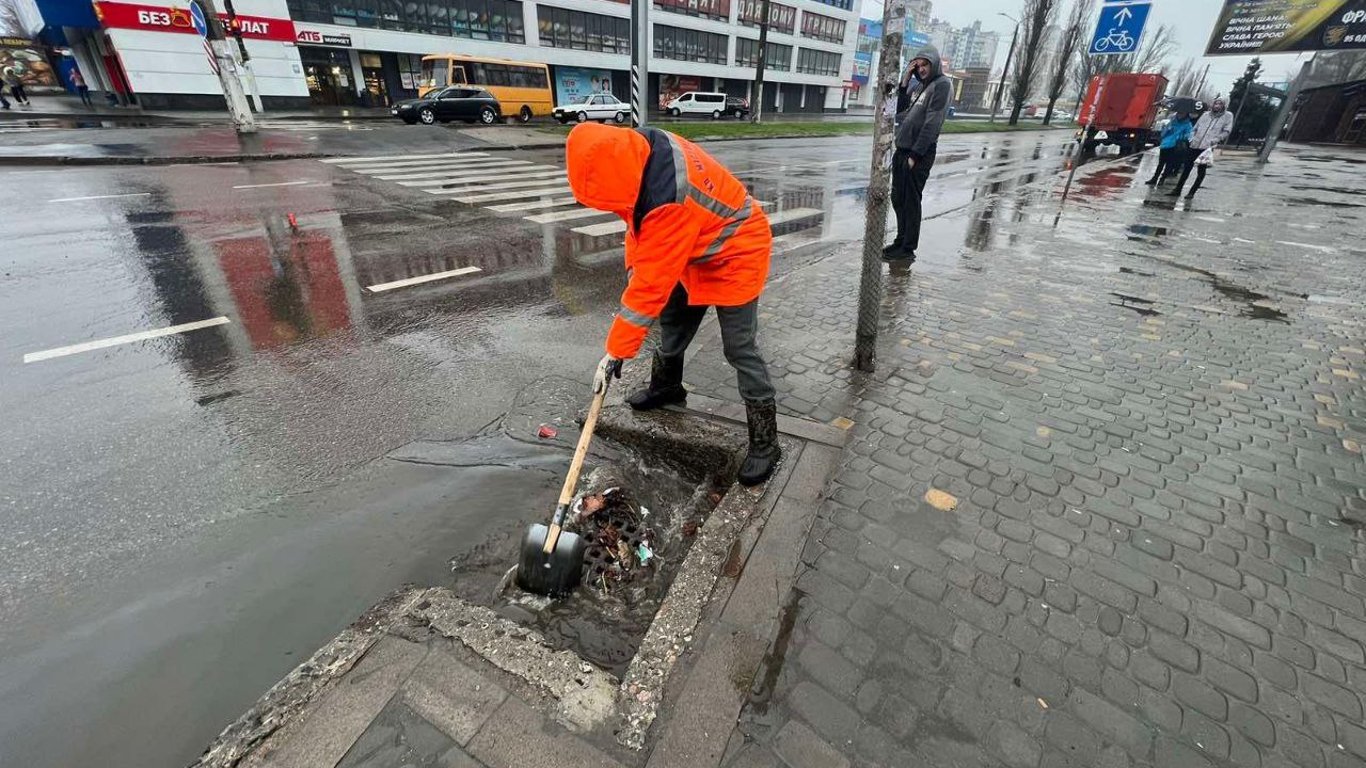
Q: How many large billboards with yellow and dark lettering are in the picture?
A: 1